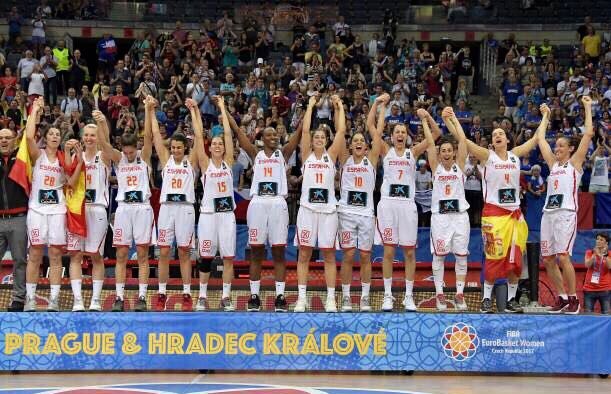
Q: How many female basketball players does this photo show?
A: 12